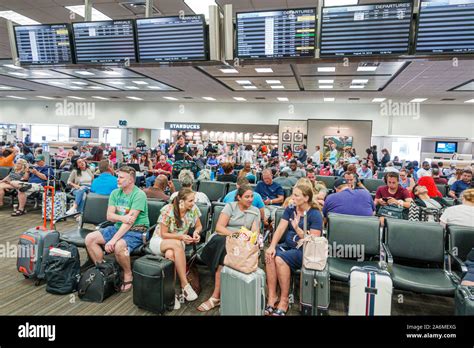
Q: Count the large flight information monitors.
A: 6